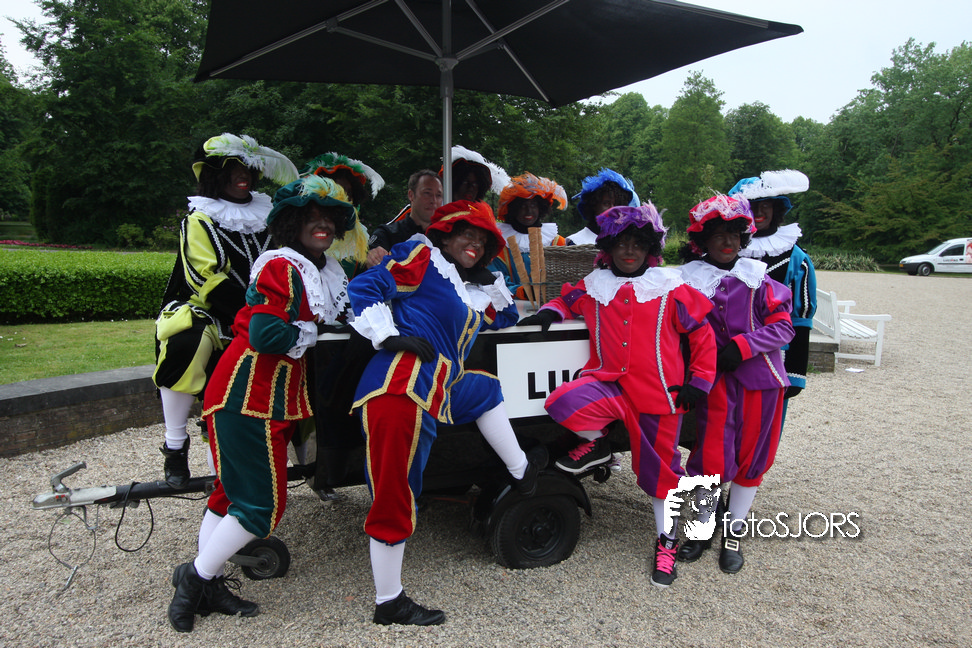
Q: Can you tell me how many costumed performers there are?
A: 10